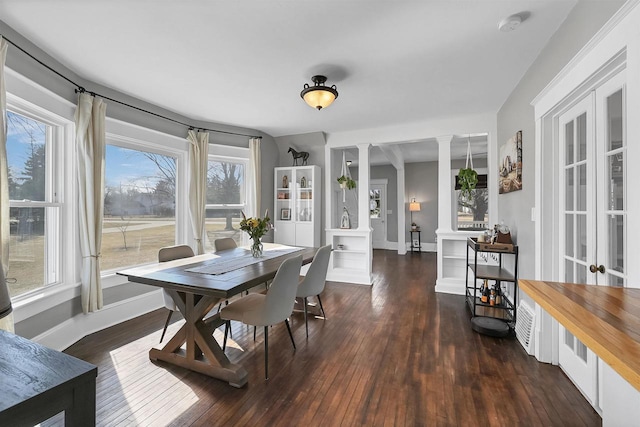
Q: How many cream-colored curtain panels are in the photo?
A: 4